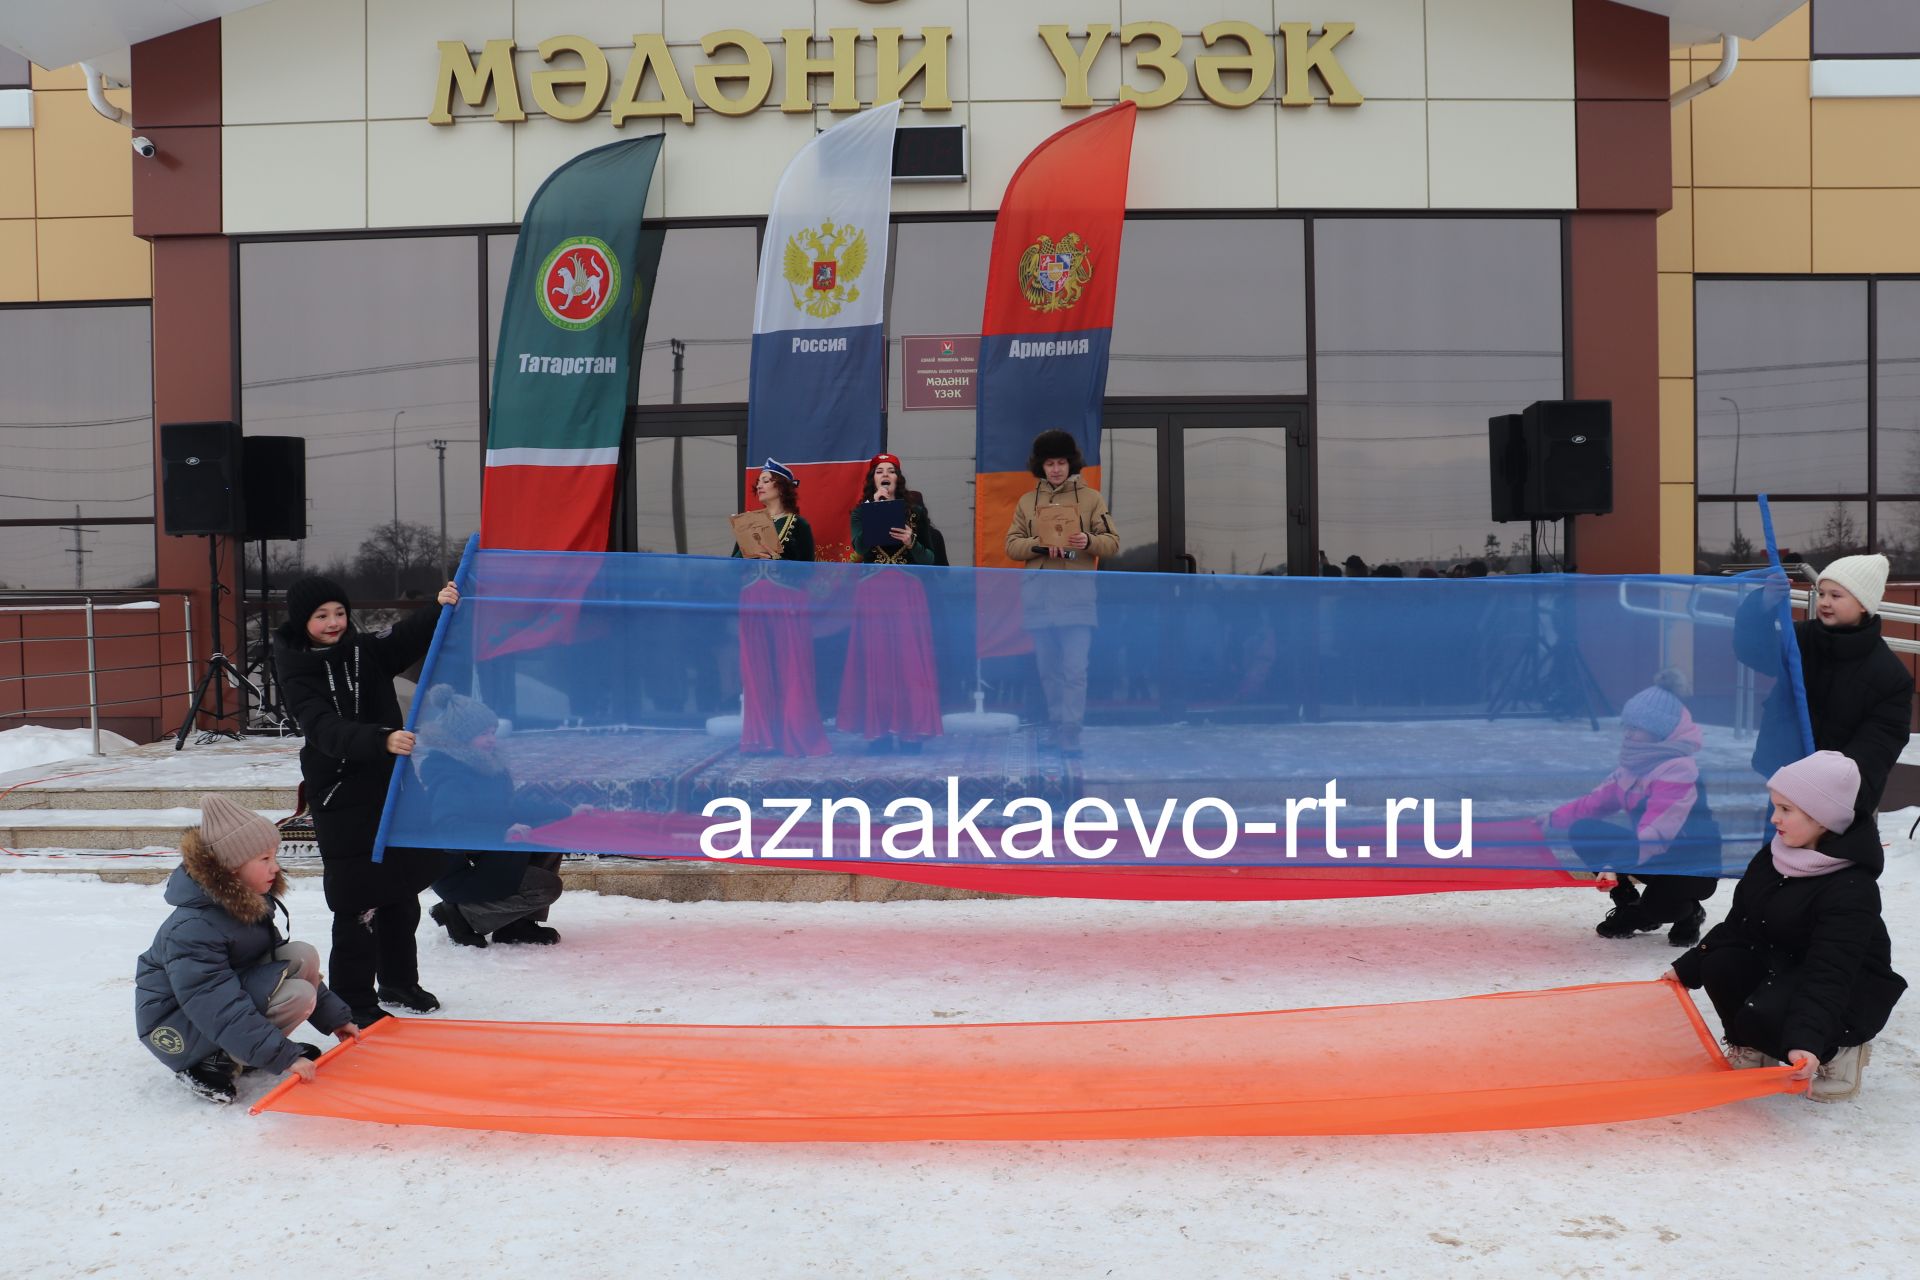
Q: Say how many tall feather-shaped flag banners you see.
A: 3